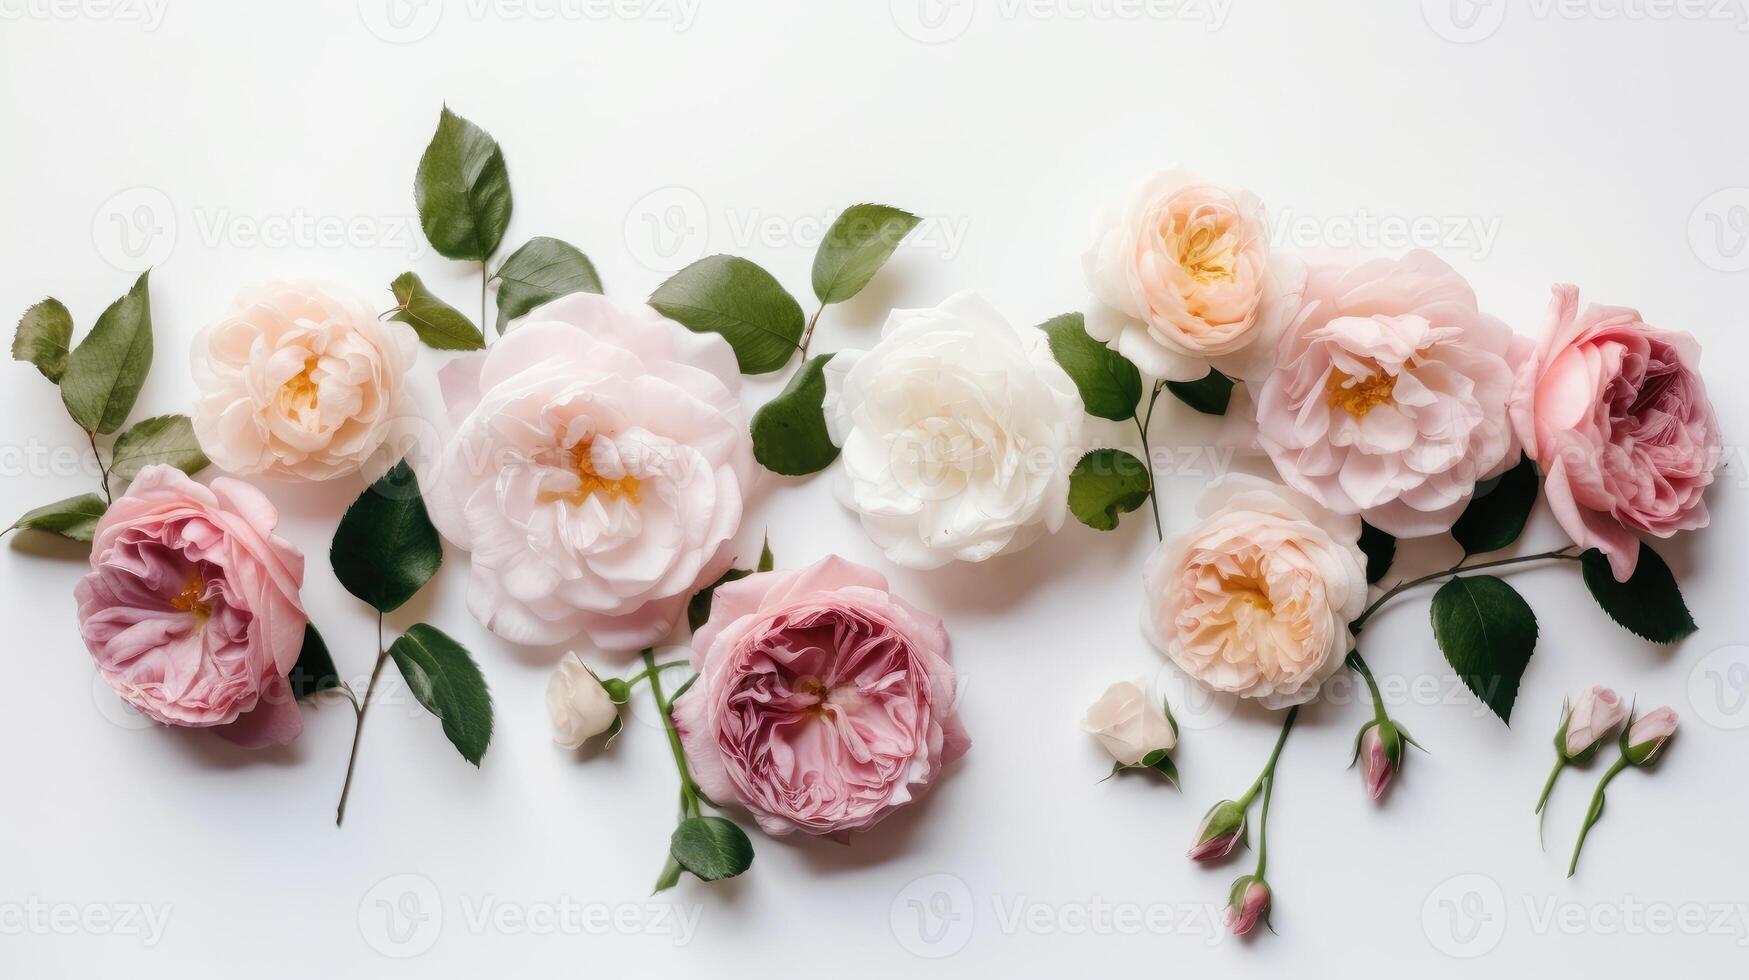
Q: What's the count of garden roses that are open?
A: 9